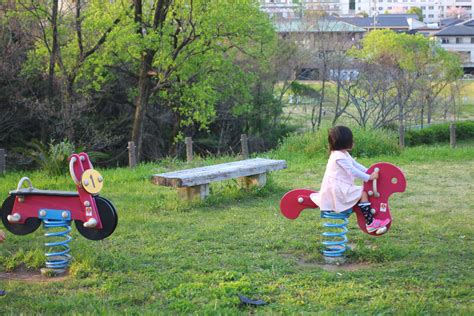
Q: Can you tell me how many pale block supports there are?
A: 2